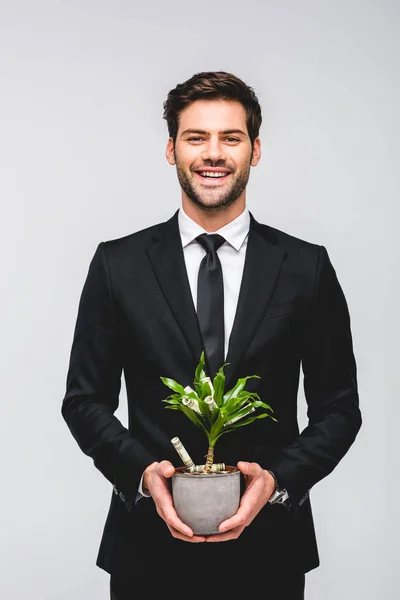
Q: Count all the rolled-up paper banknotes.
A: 7